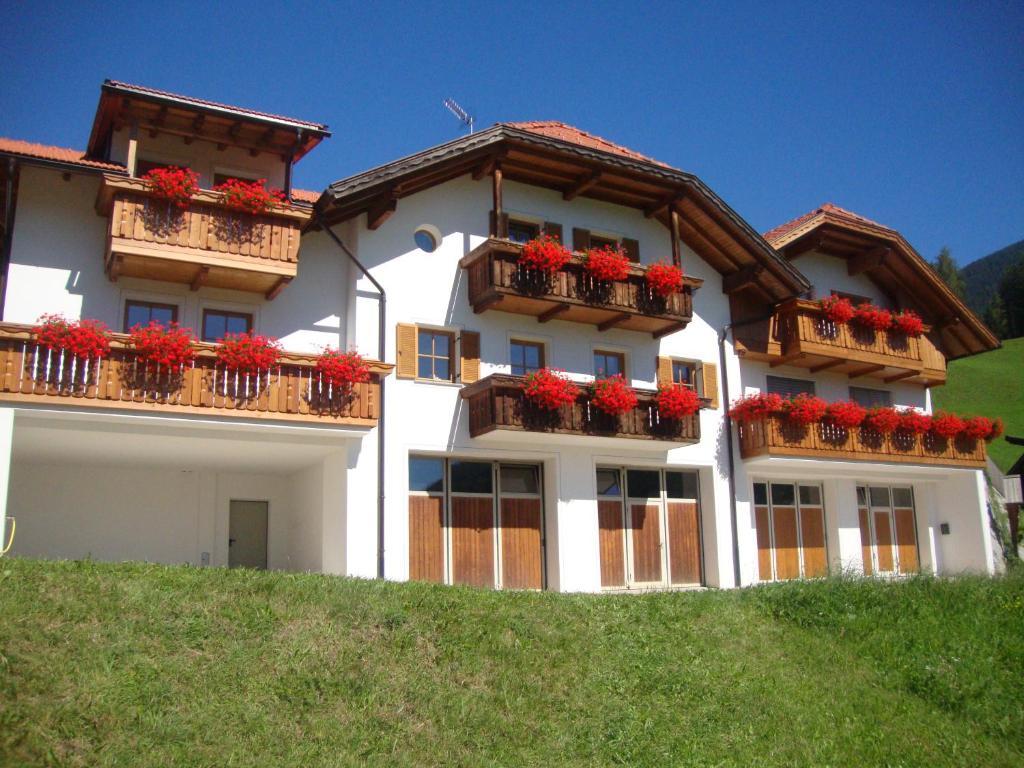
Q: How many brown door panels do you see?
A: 12